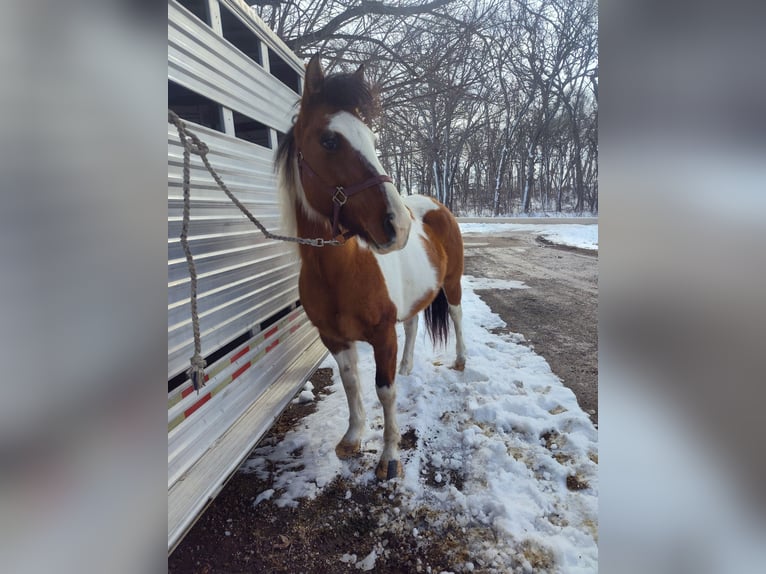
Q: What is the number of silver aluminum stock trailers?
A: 1